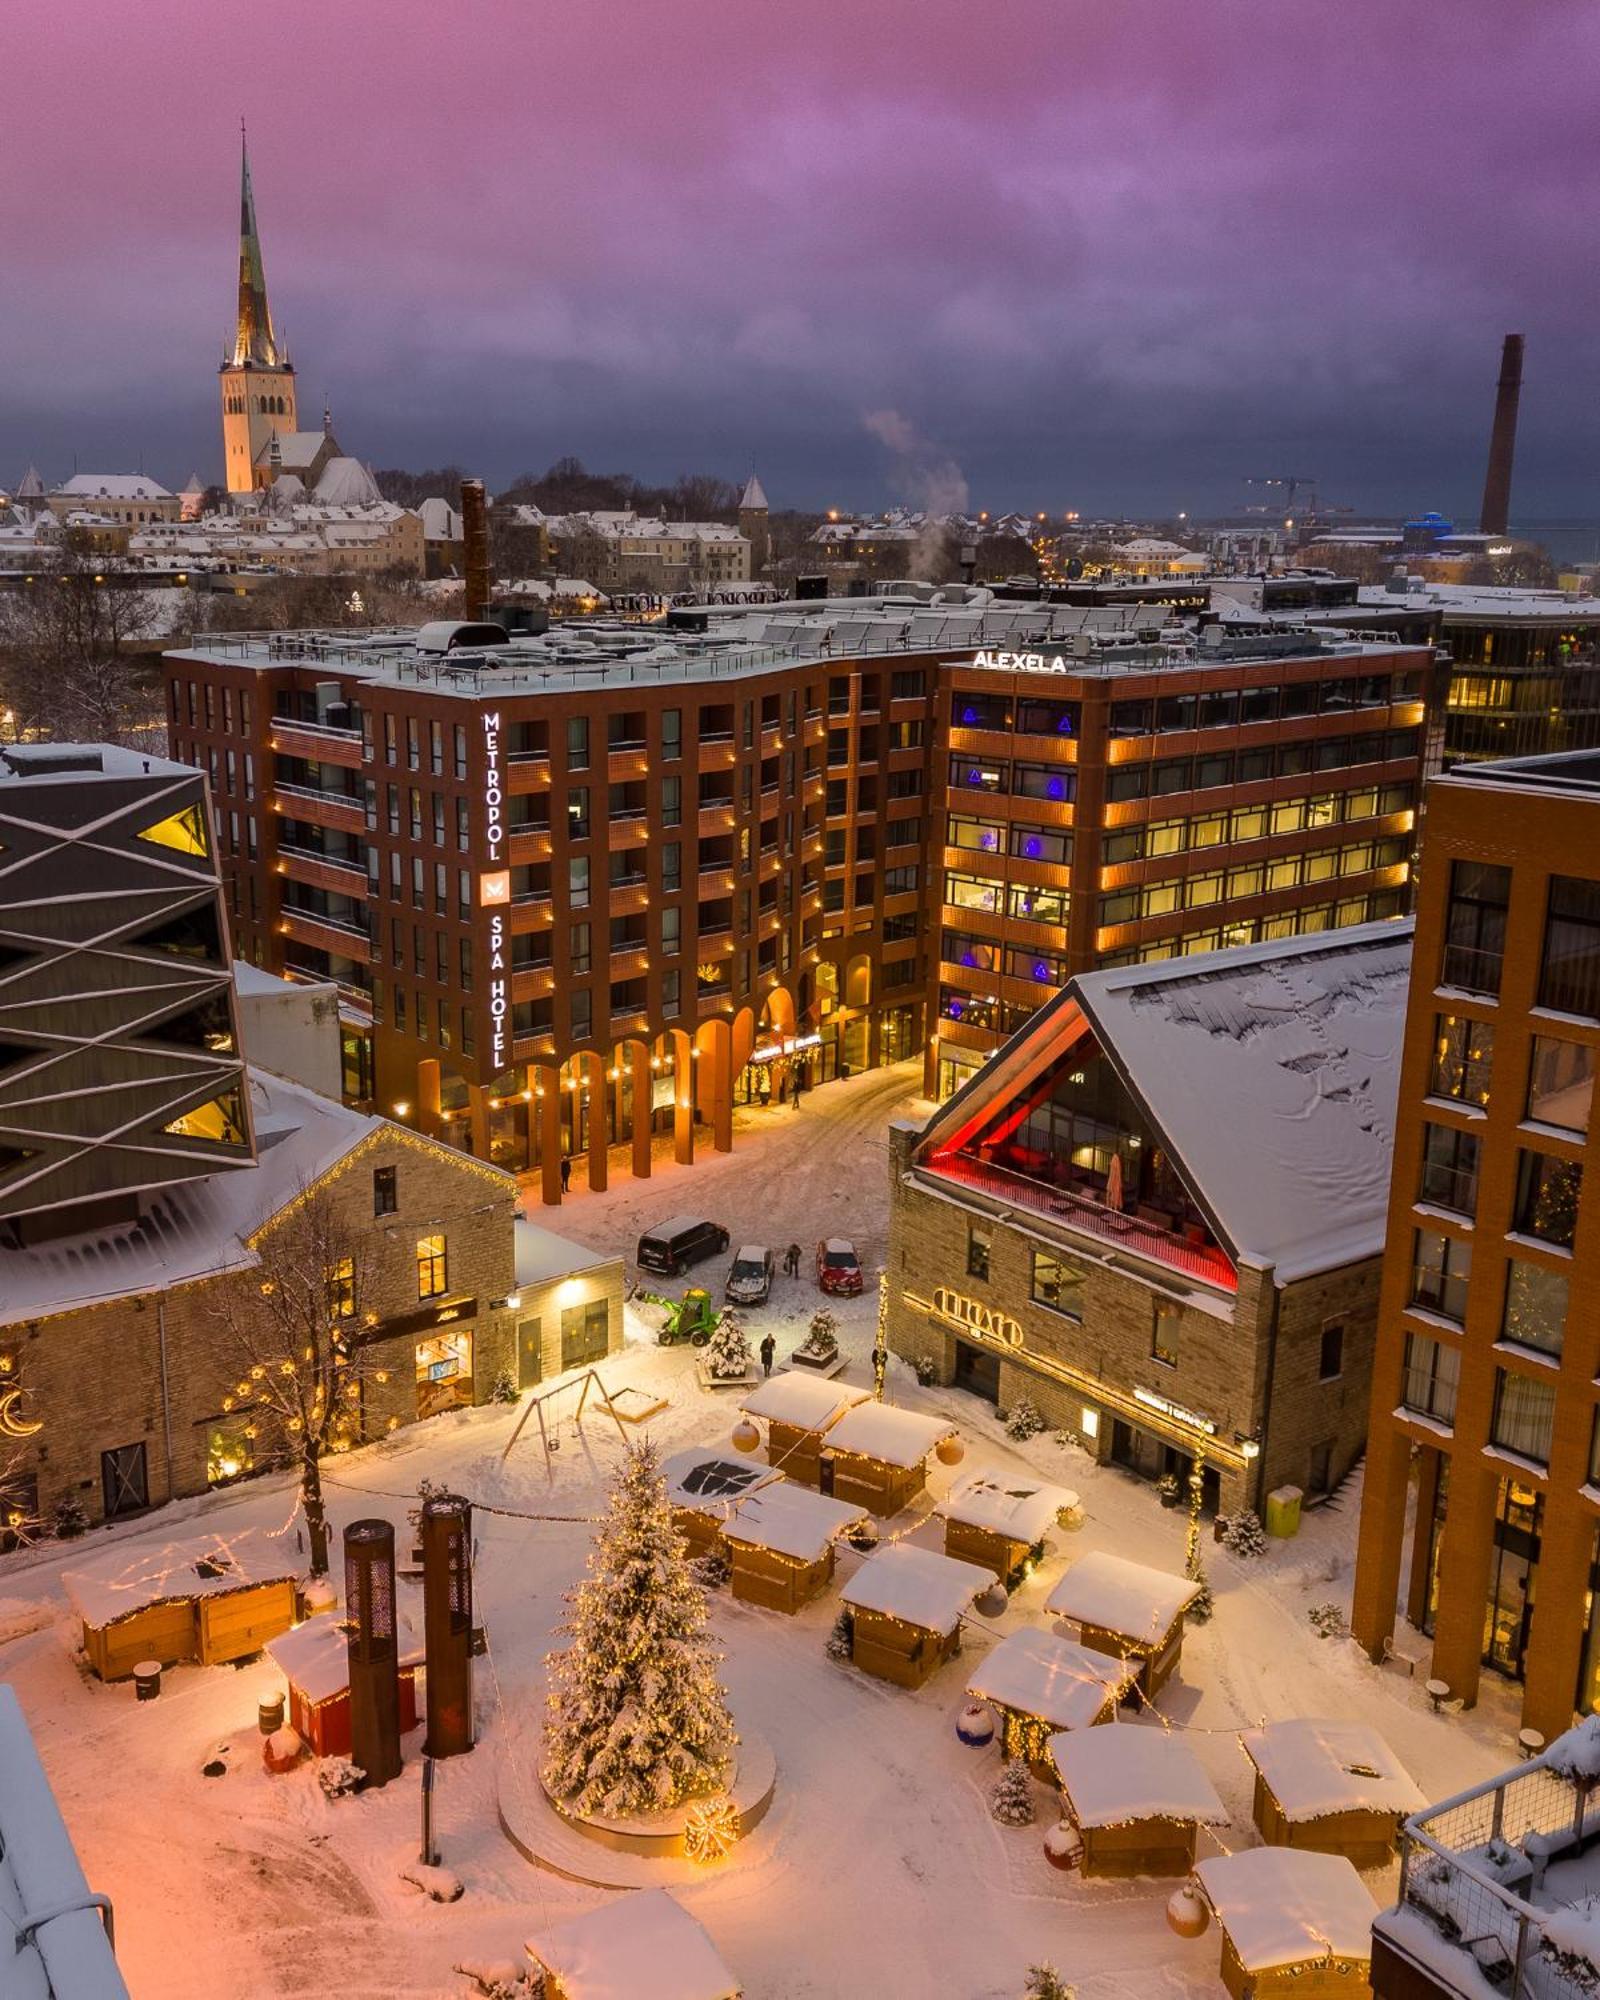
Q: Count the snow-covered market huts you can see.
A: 14